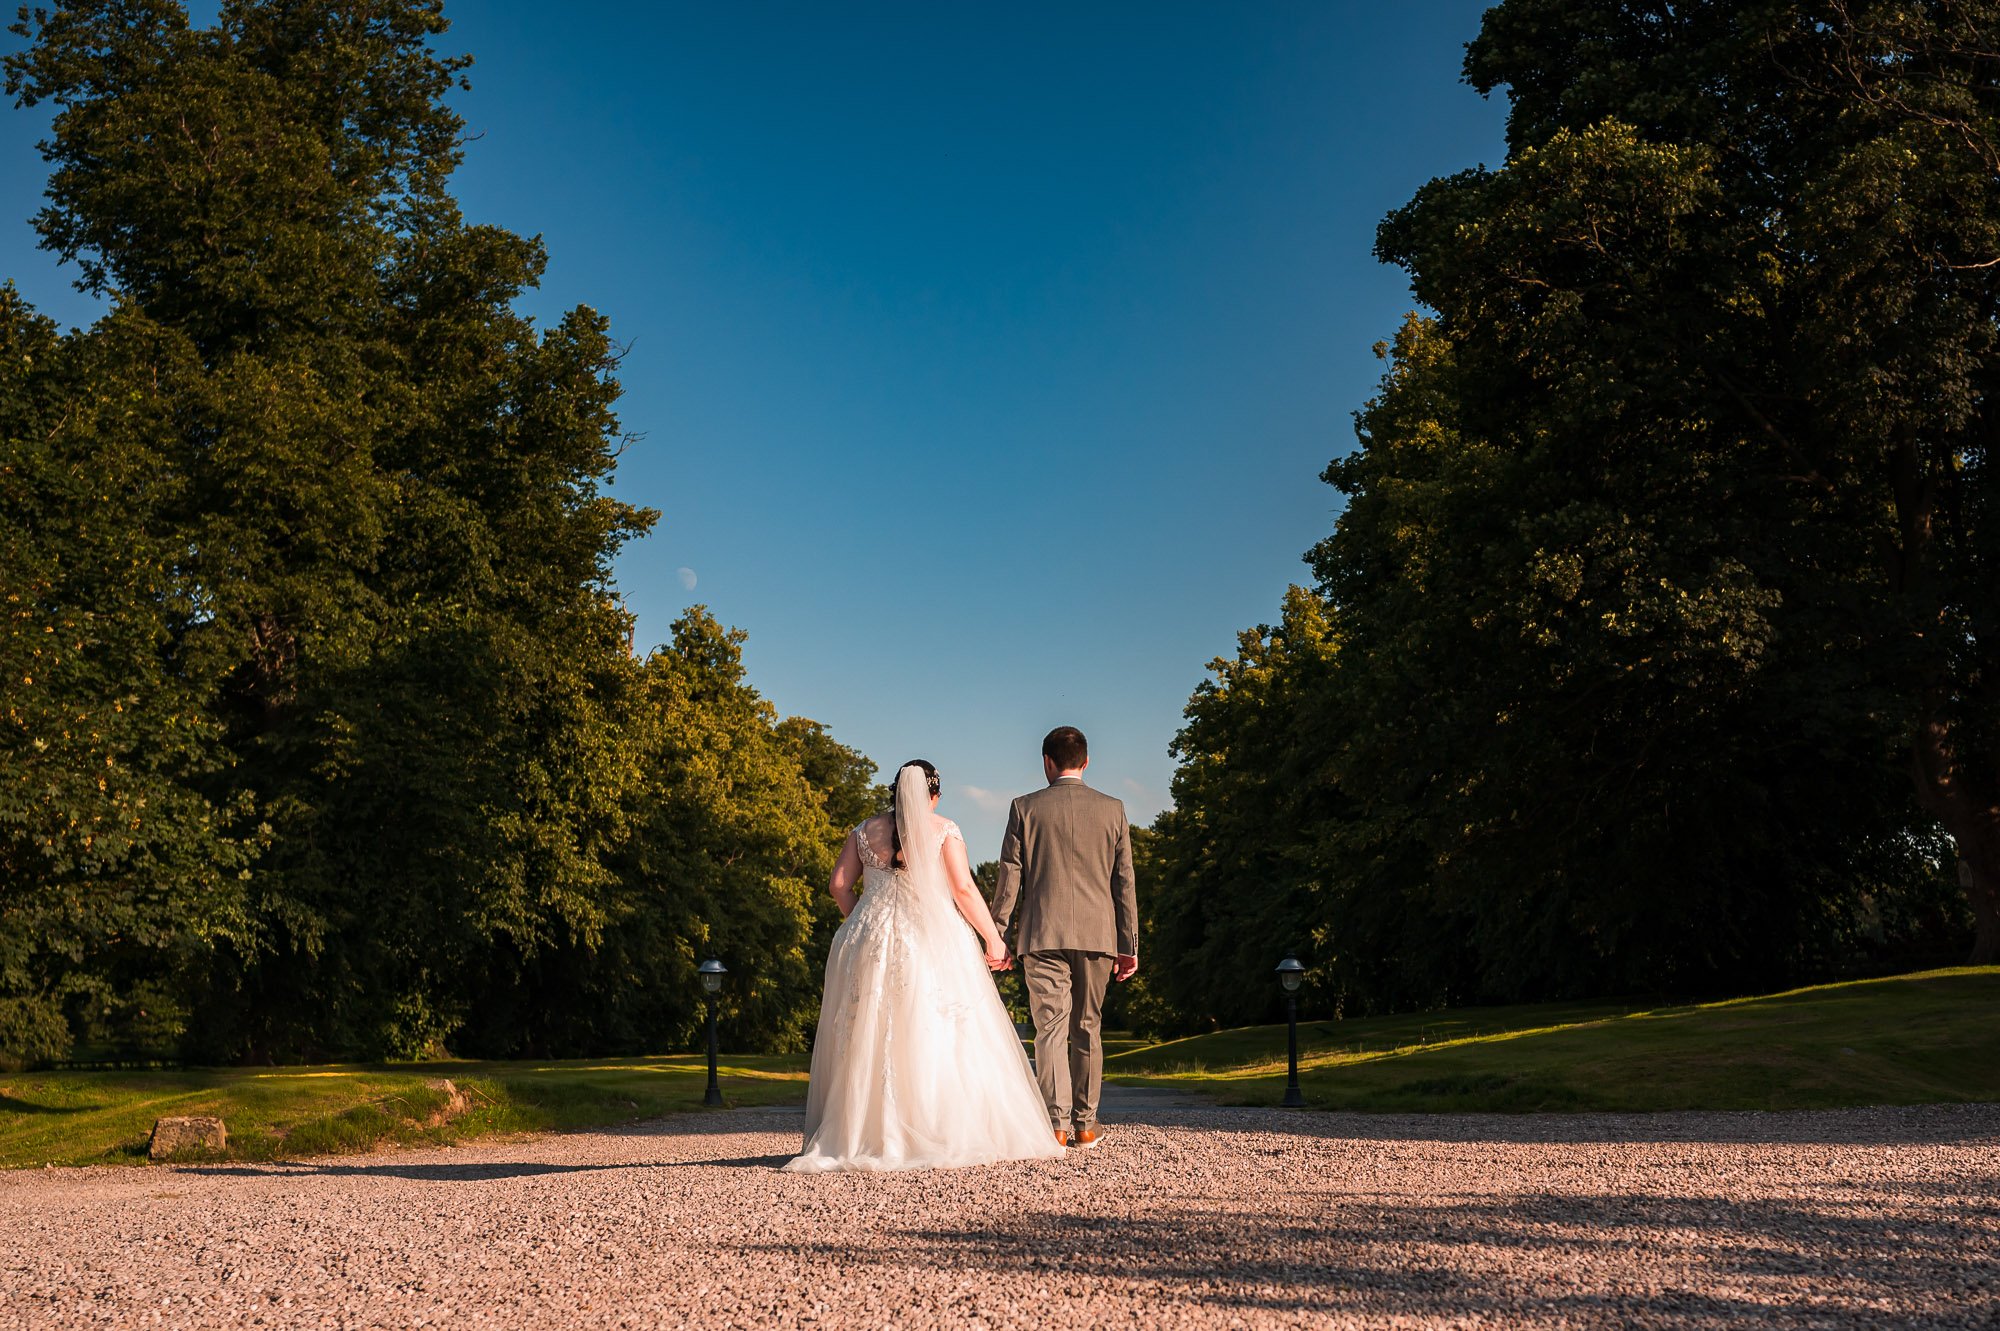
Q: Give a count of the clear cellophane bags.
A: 0